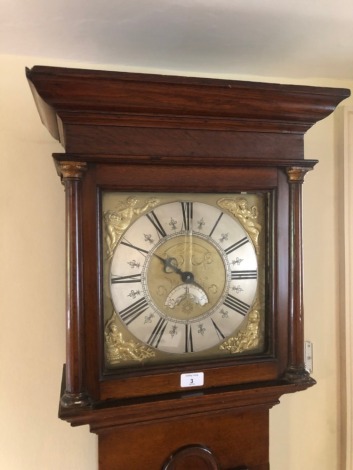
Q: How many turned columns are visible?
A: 2